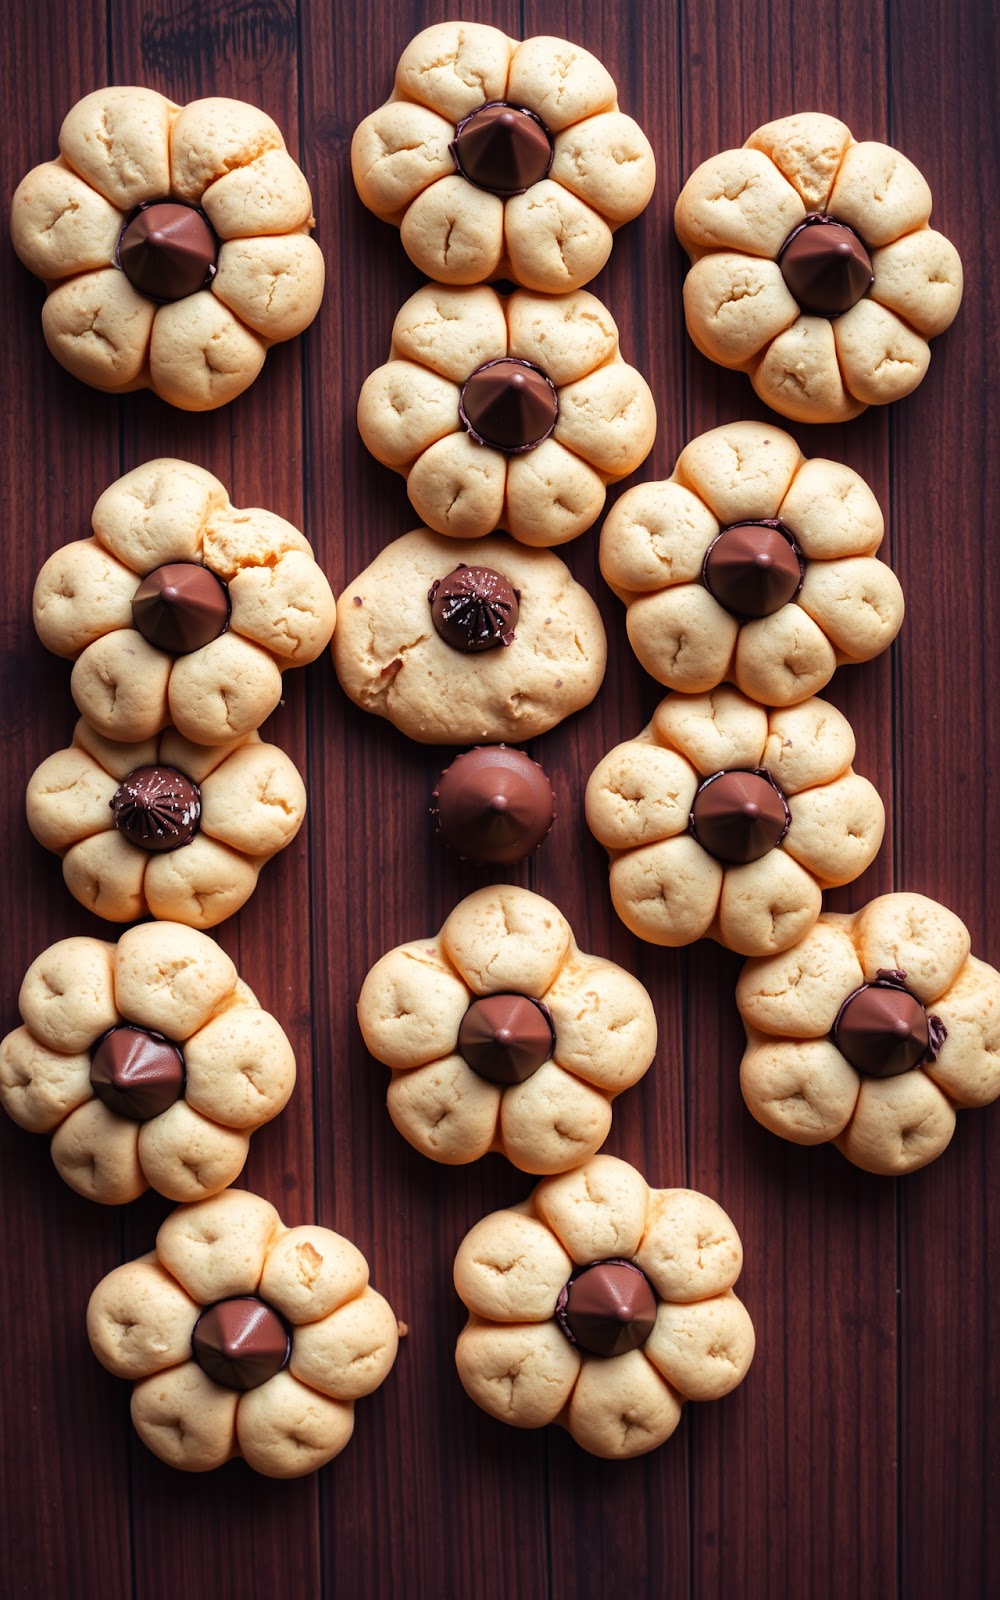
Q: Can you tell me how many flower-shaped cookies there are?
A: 13